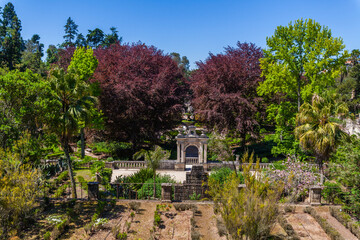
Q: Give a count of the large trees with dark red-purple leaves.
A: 2